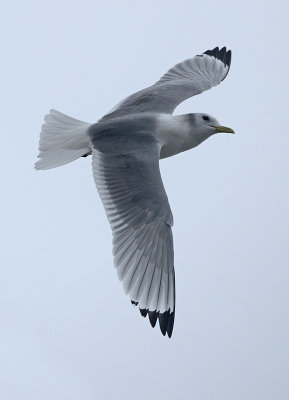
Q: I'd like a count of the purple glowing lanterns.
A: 0